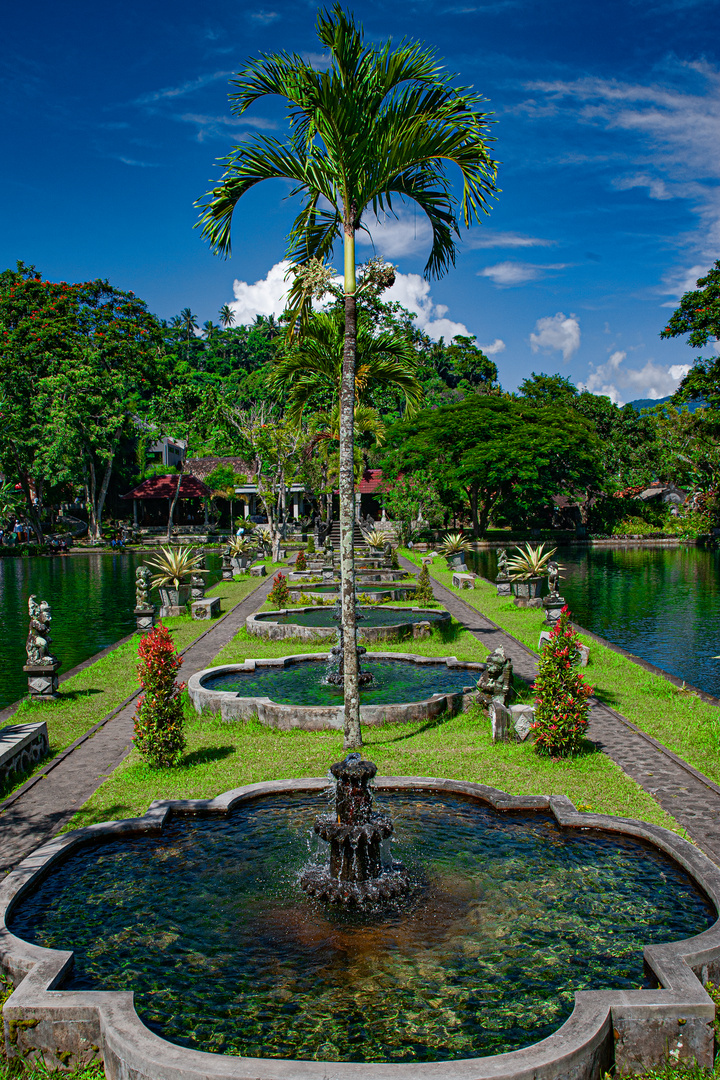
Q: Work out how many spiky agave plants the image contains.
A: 6